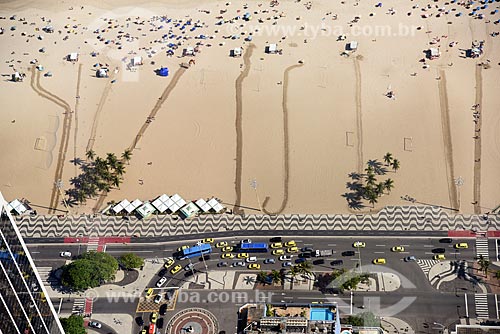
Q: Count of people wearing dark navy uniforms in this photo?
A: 0